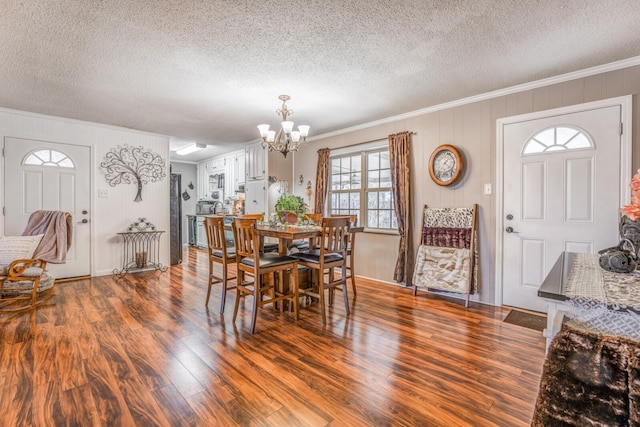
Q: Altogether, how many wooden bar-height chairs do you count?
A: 6